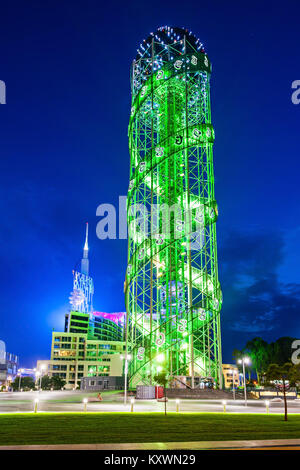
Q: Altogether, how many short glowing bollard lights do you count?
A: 6